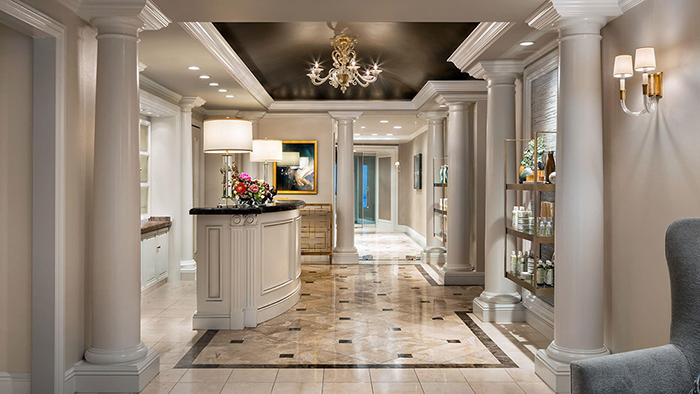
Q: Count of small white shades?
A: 2